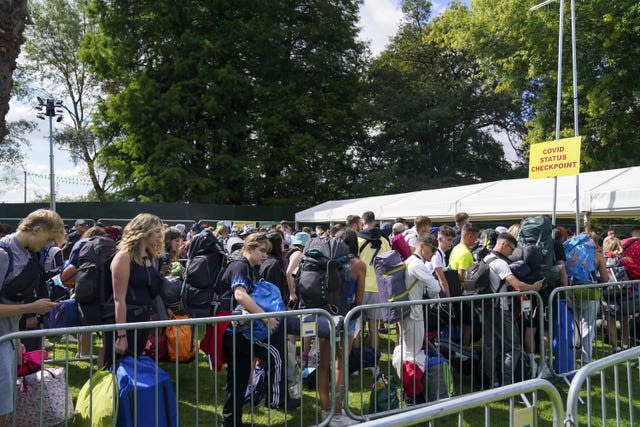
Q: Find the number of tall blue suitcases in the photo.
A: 2